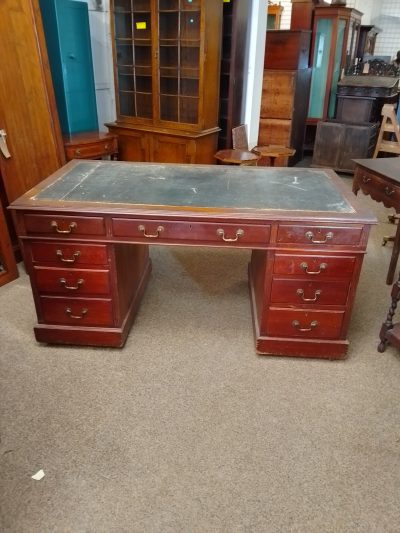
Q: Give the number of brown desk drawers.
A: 9